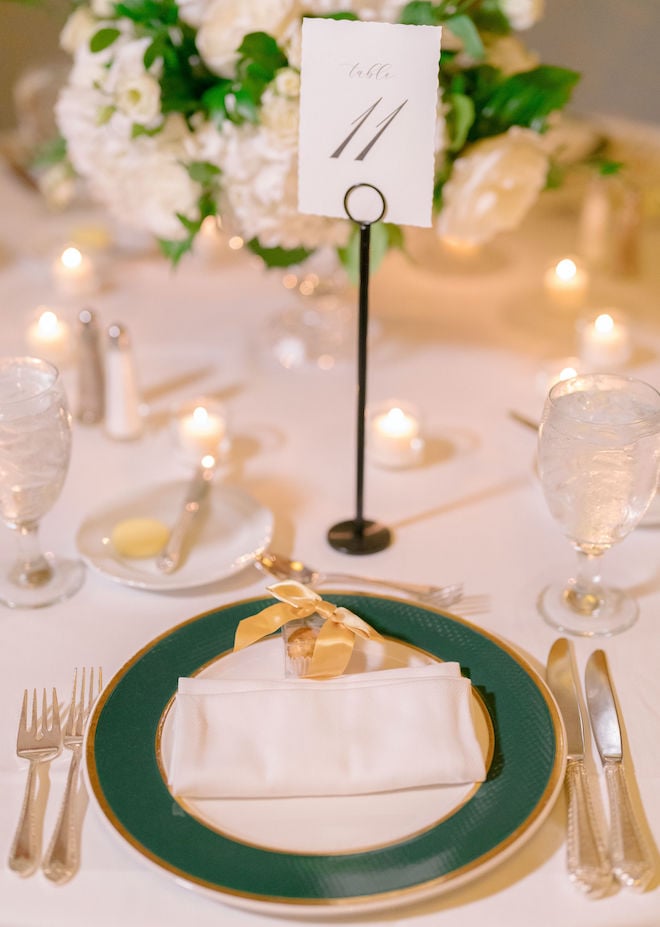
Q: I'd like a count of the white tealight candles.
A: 7